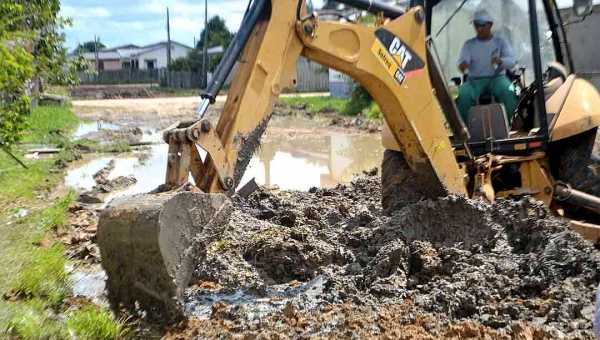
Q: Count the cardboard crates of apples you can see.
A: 0